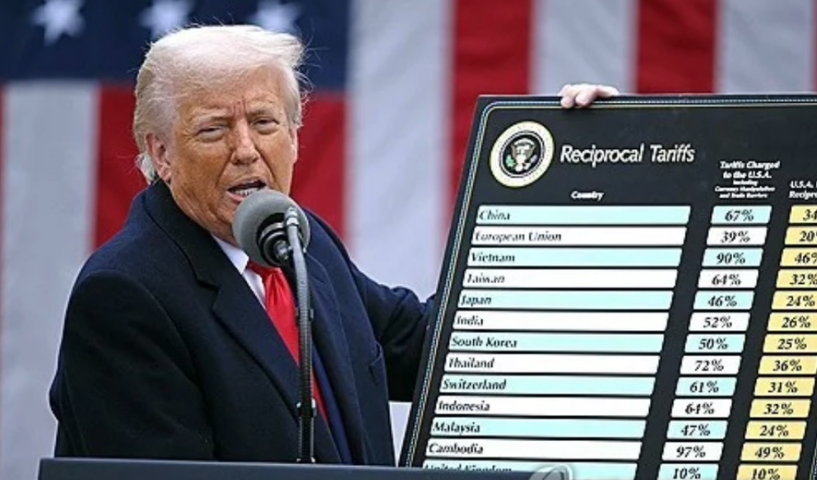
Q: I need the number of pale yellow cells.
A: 13